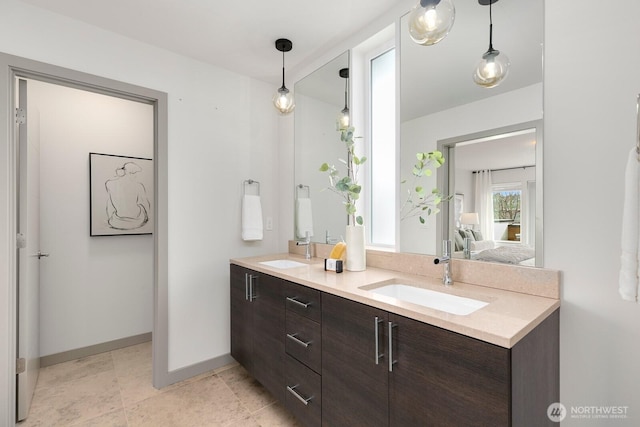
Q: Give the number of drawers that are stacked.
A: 3